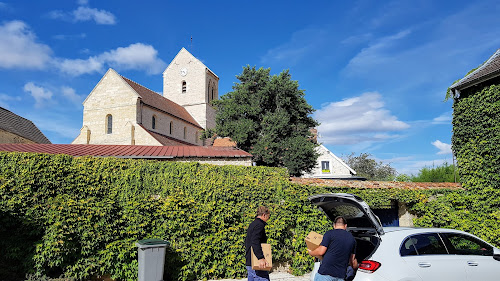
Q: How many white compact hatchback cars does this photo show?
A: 1